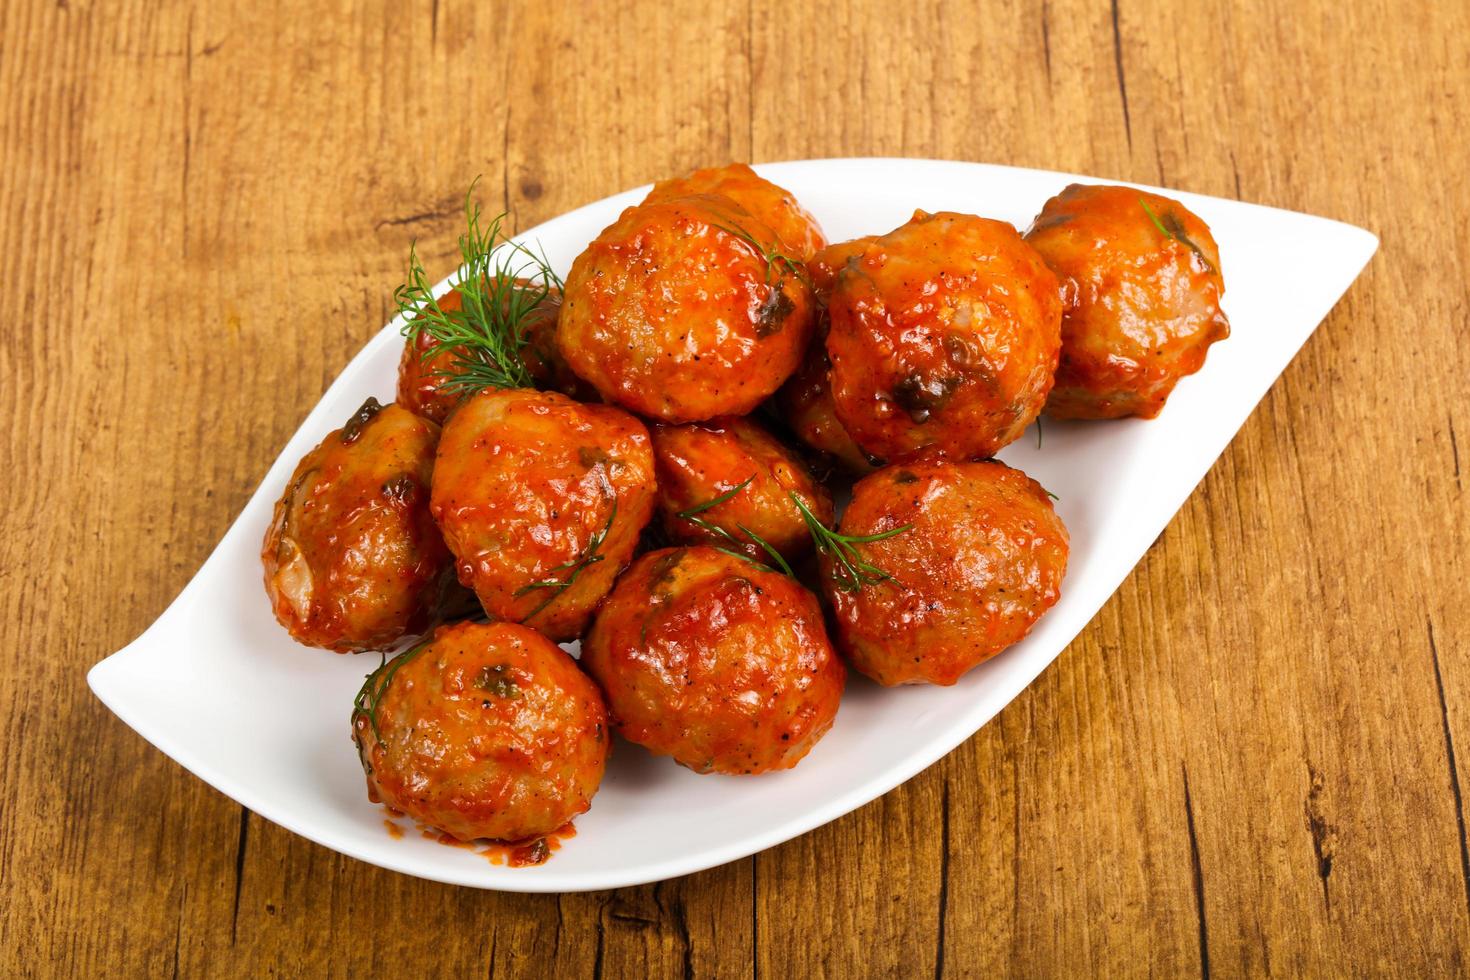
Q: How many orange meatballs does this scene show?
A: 12